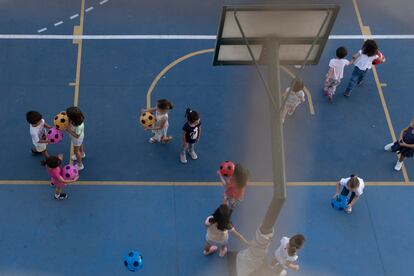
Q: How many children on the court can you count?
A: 13